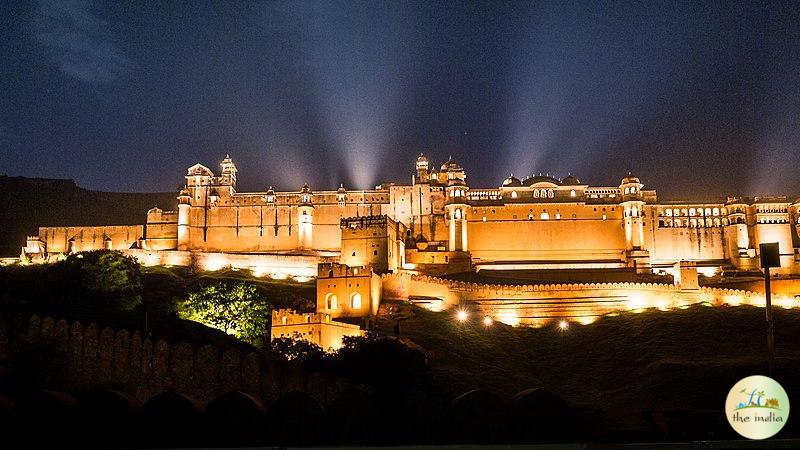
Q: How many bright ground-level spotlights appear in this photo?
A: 3